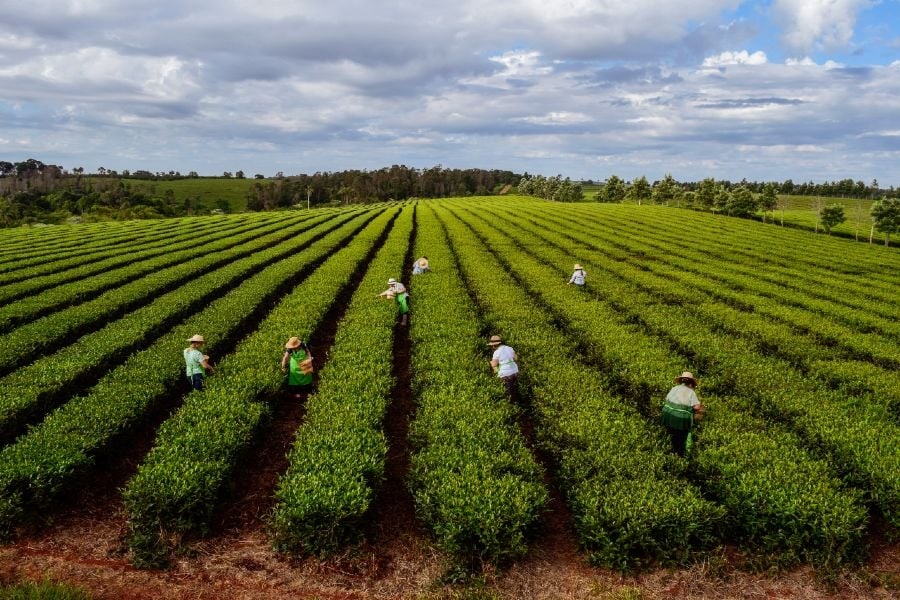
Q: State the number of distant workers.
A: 3